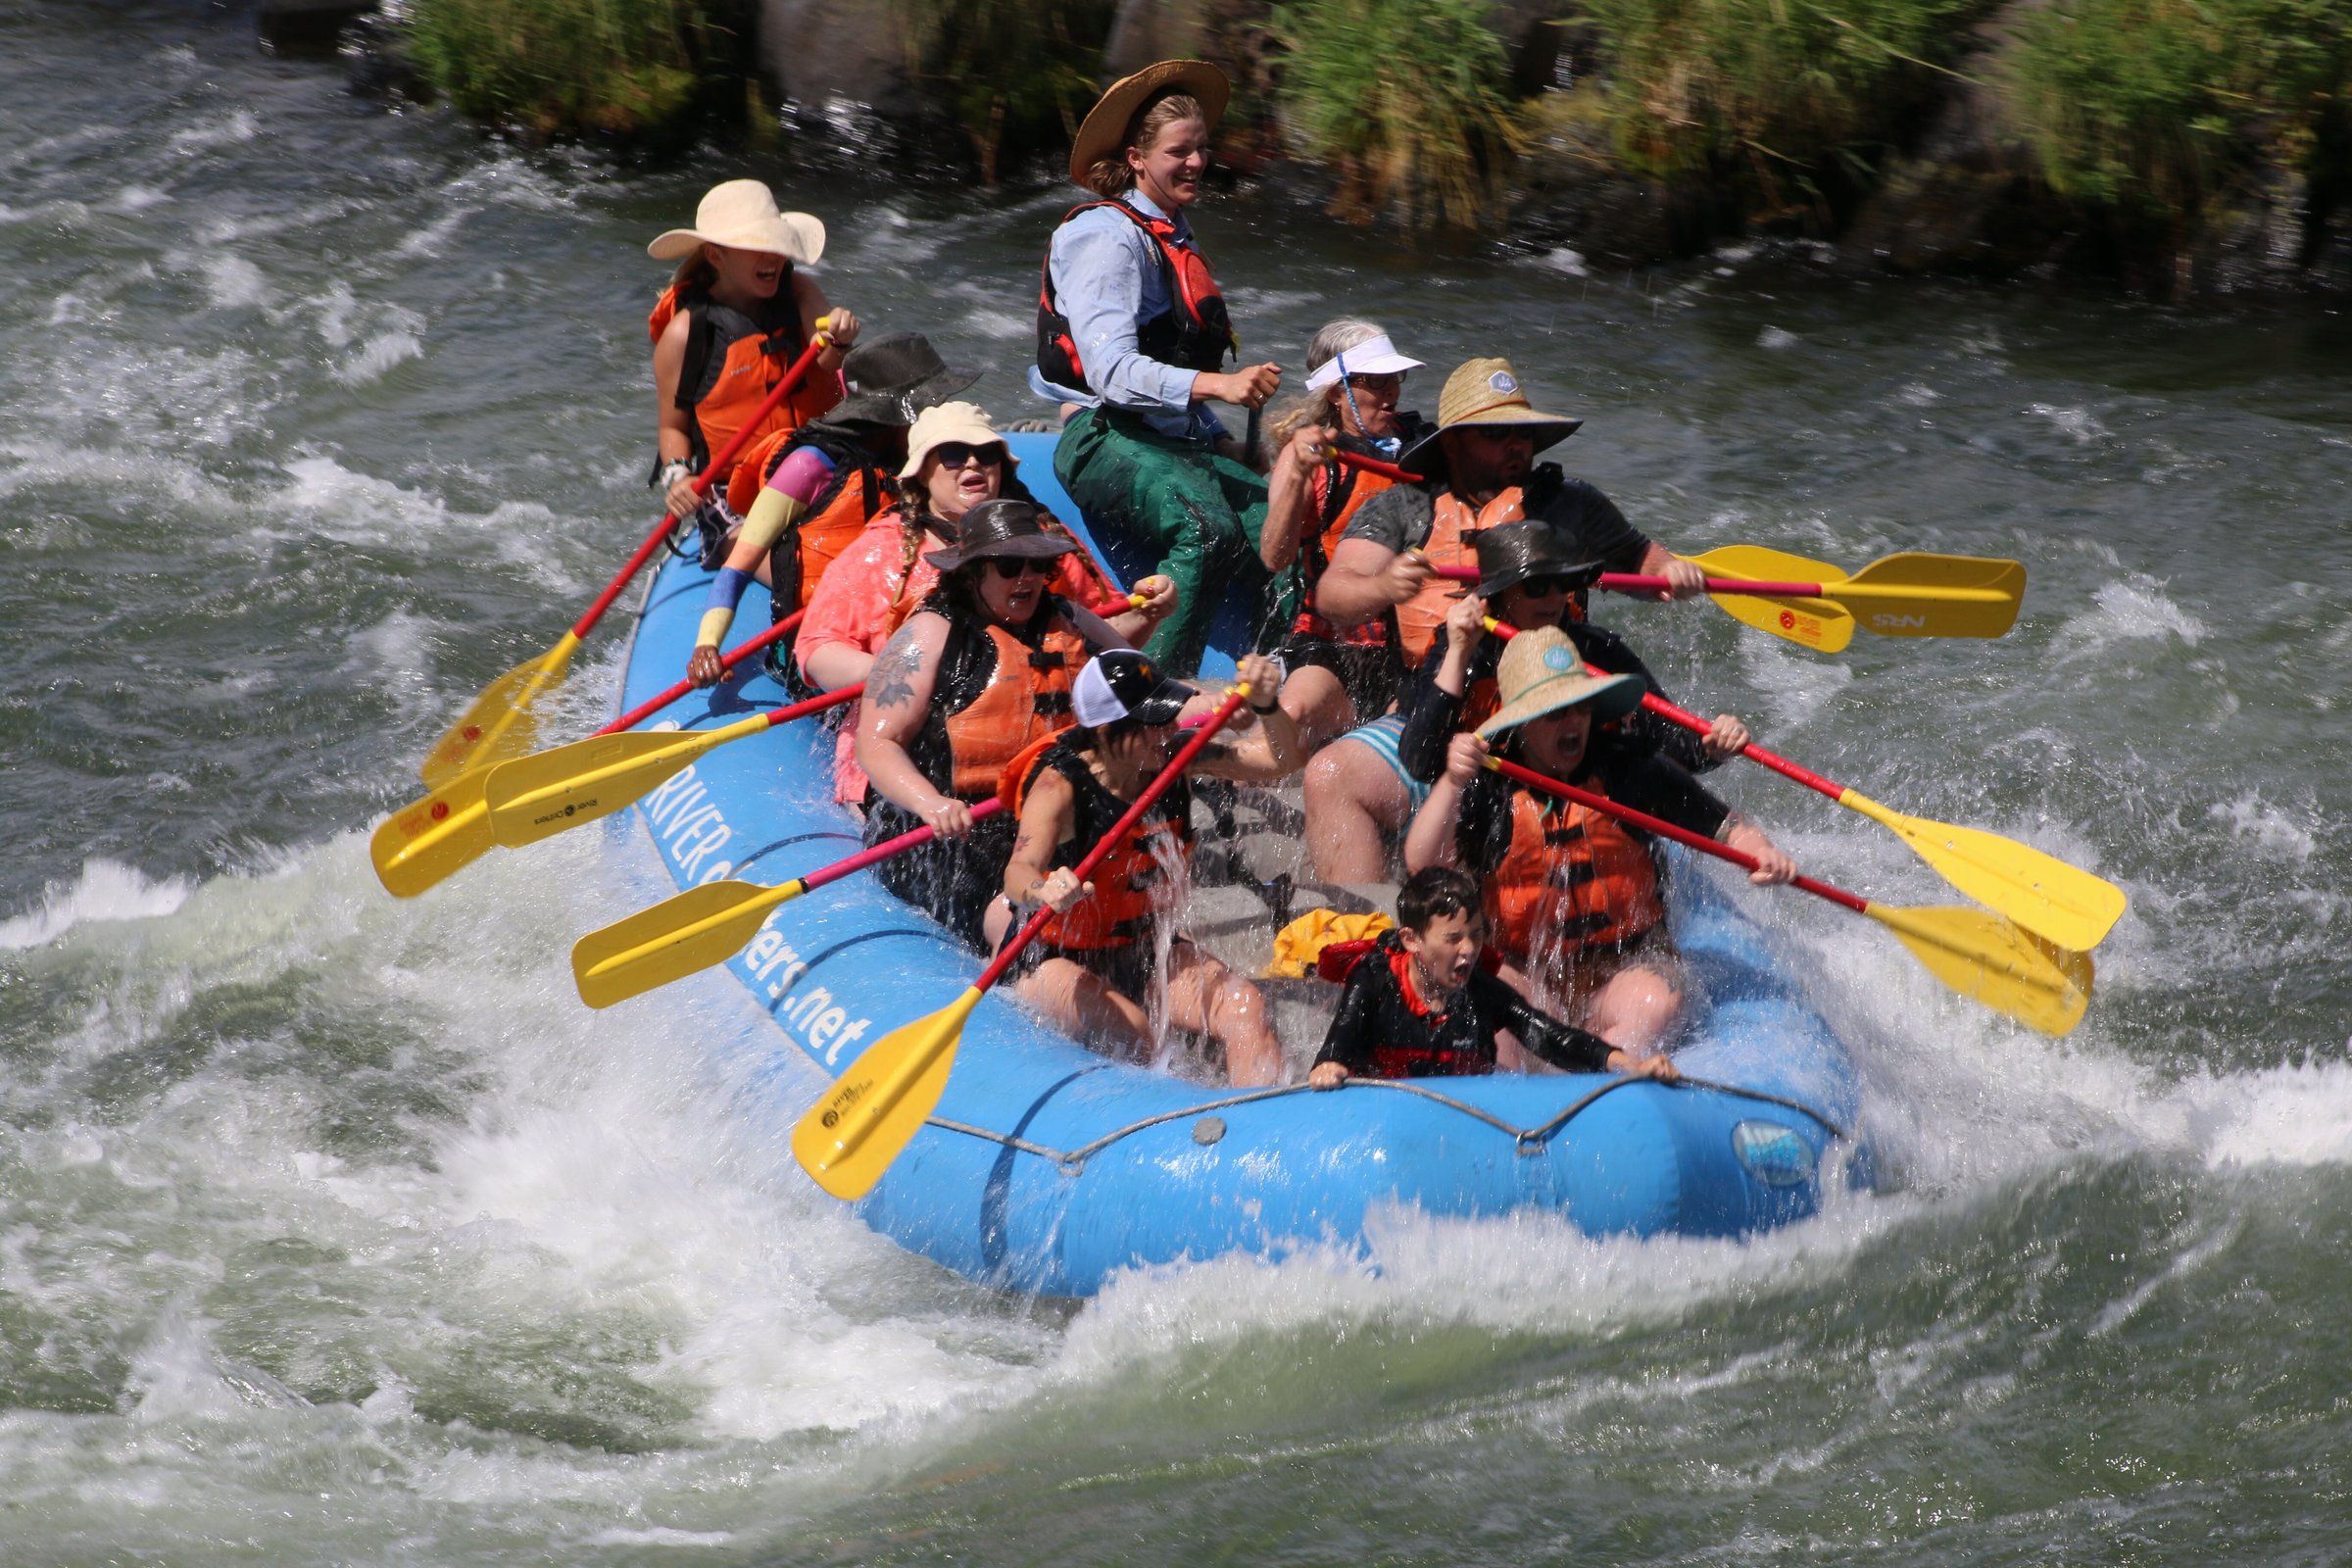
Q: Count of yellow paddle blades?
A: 9